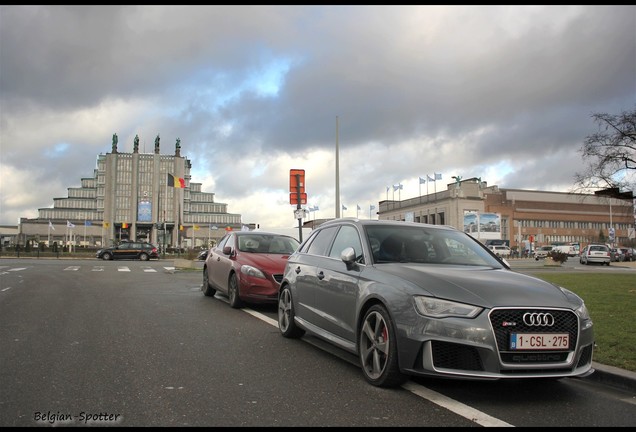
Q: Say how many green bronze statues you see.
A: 4